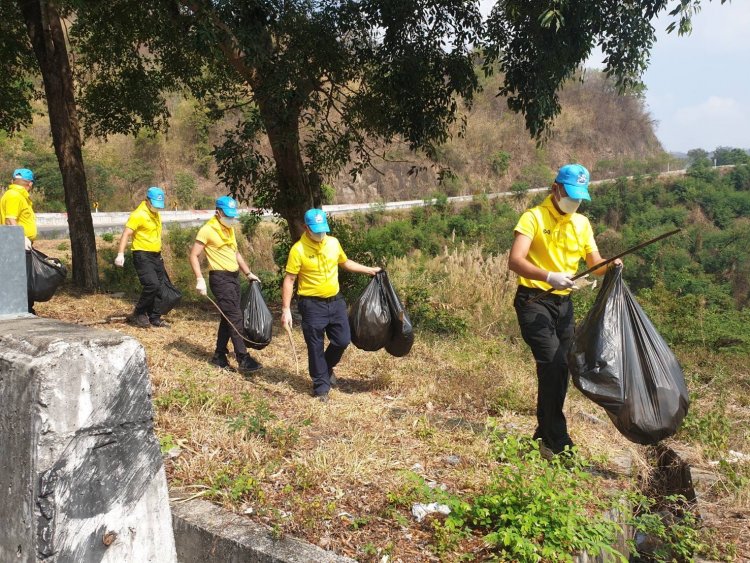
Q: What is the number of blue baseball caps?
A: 5